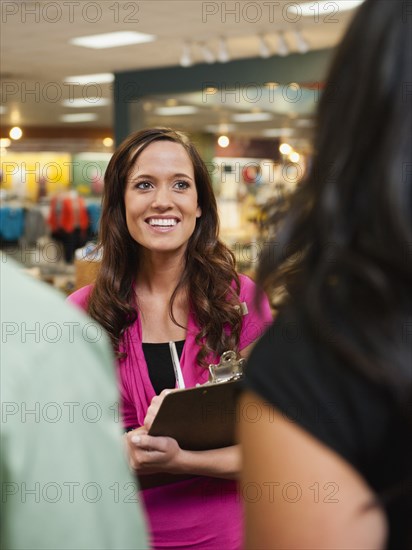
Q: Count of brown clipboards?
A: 1